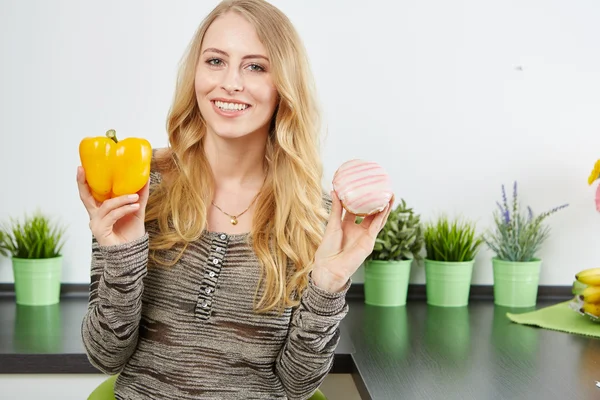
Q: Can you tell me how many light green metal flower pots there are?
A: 4